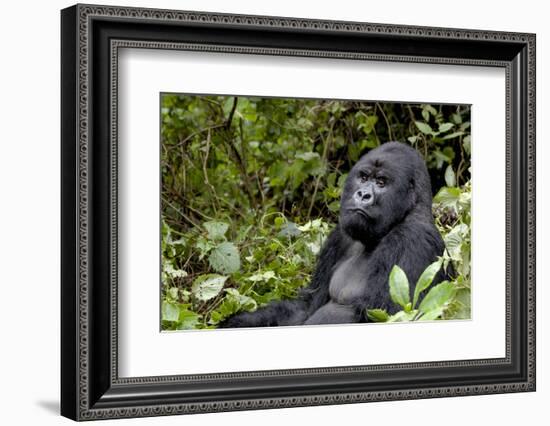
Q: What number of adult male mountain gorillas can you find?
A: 1